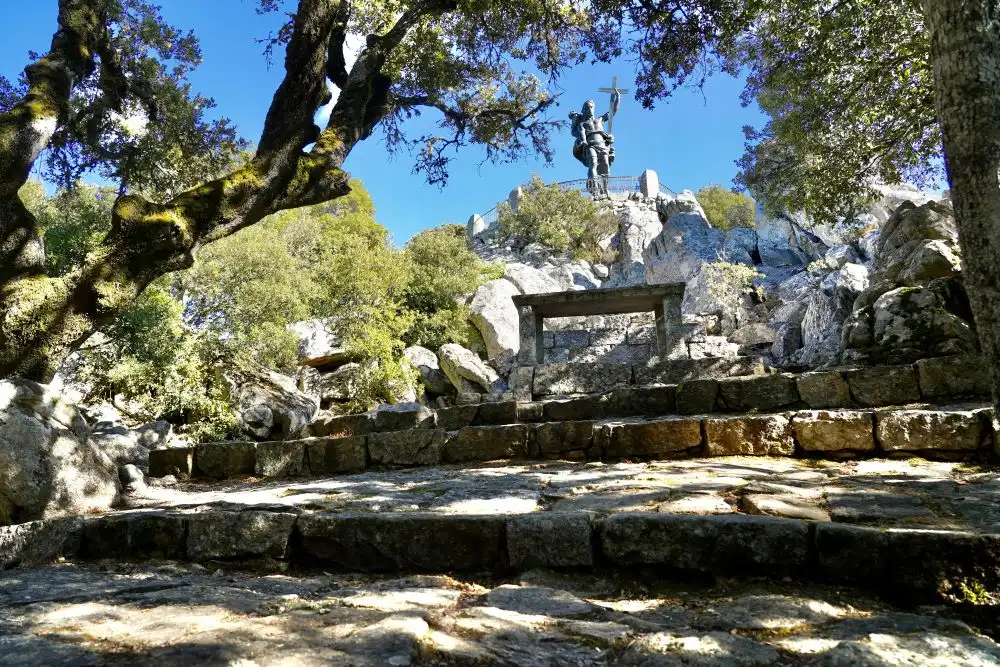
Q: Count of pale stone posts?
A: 3